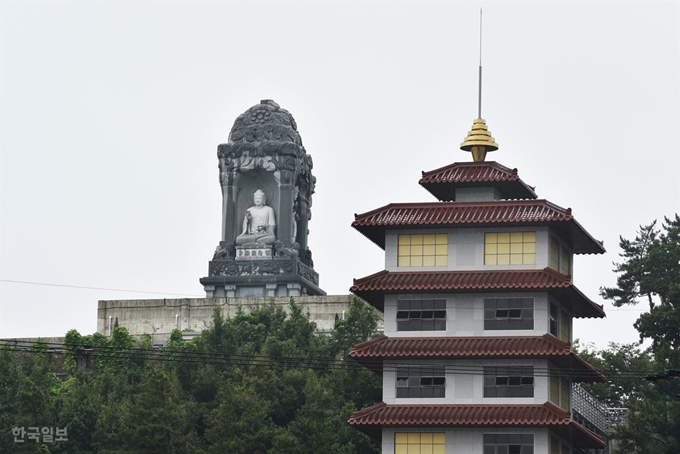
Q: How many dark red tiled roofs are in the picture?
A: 5